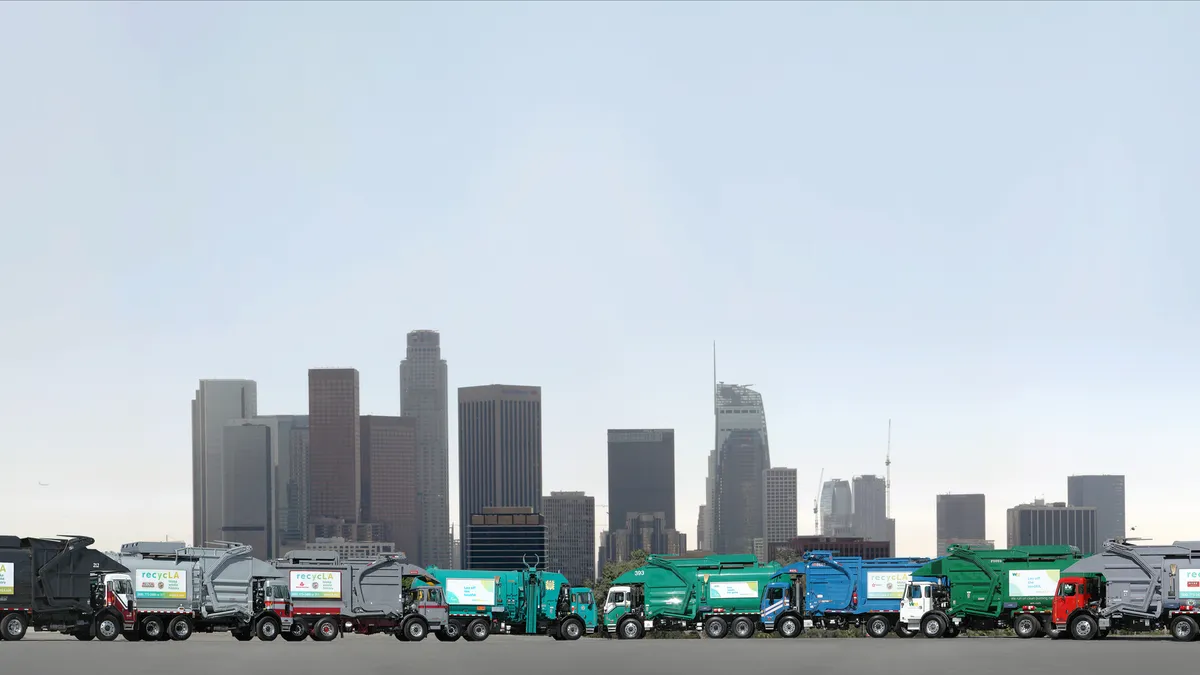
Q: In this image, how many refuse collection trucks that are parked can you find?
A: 8